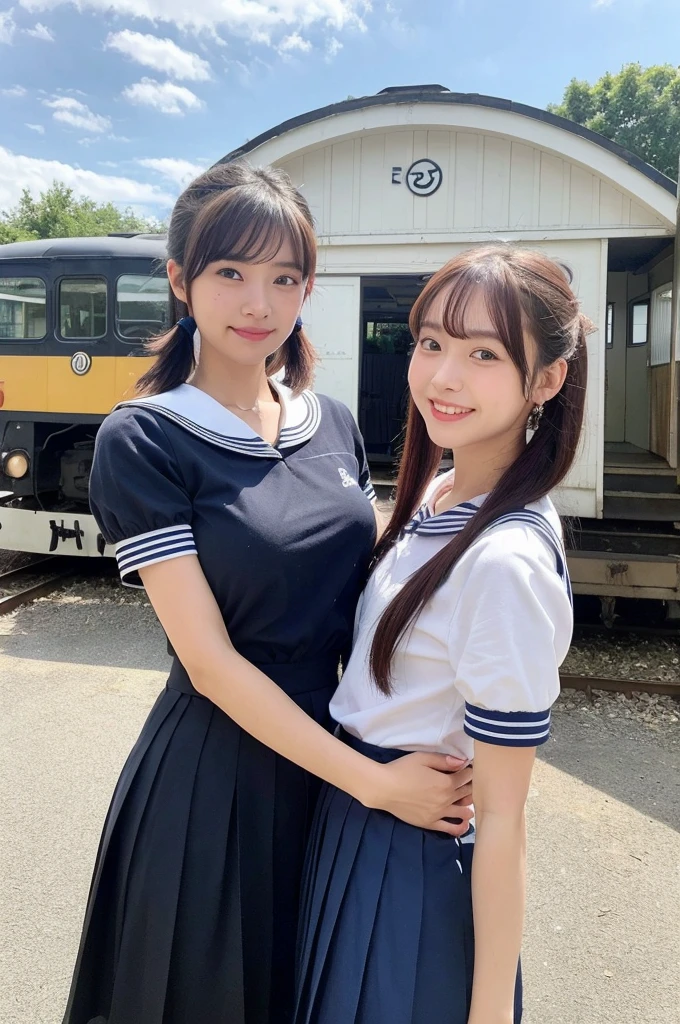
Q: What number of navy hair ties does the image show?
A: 2